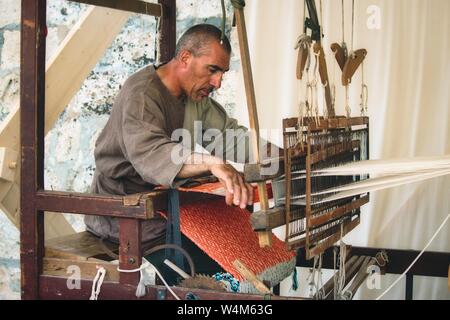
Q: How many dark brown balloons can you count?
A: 0